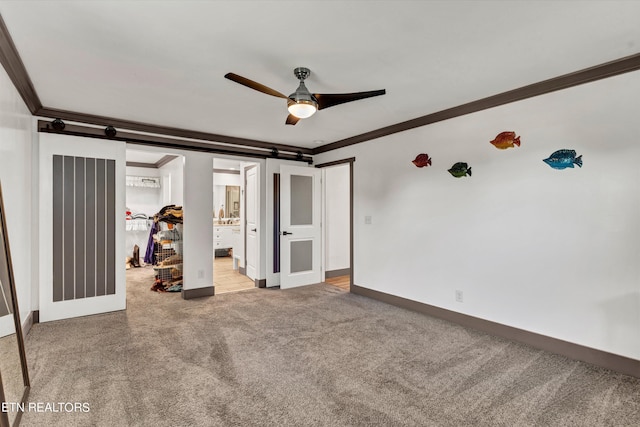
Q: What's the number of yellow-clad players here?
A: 0